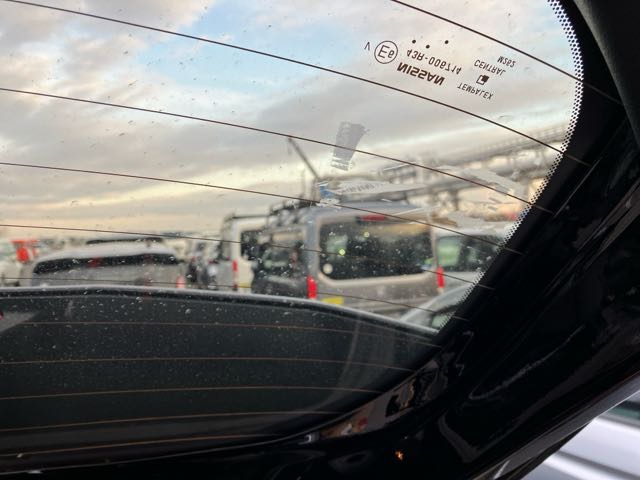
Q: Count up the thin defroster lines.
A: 11